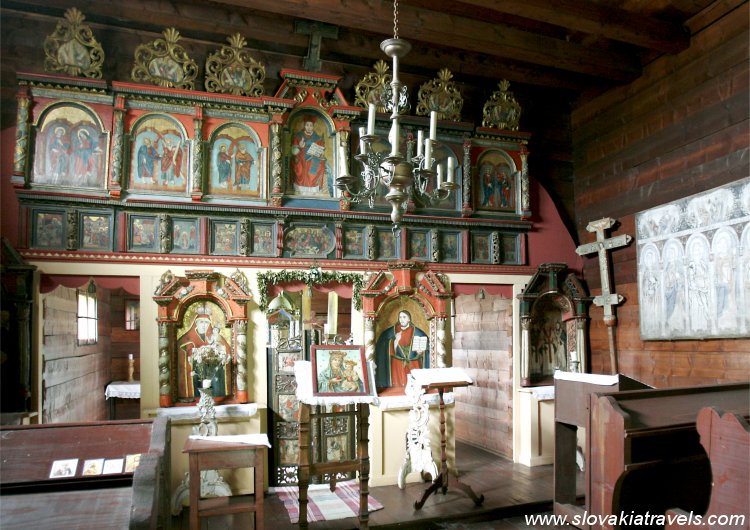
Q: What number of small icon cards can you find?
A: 4